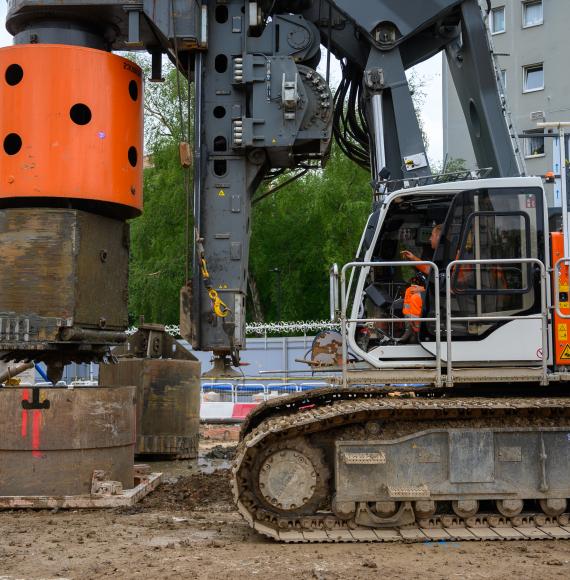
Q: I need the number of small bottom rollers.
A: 6